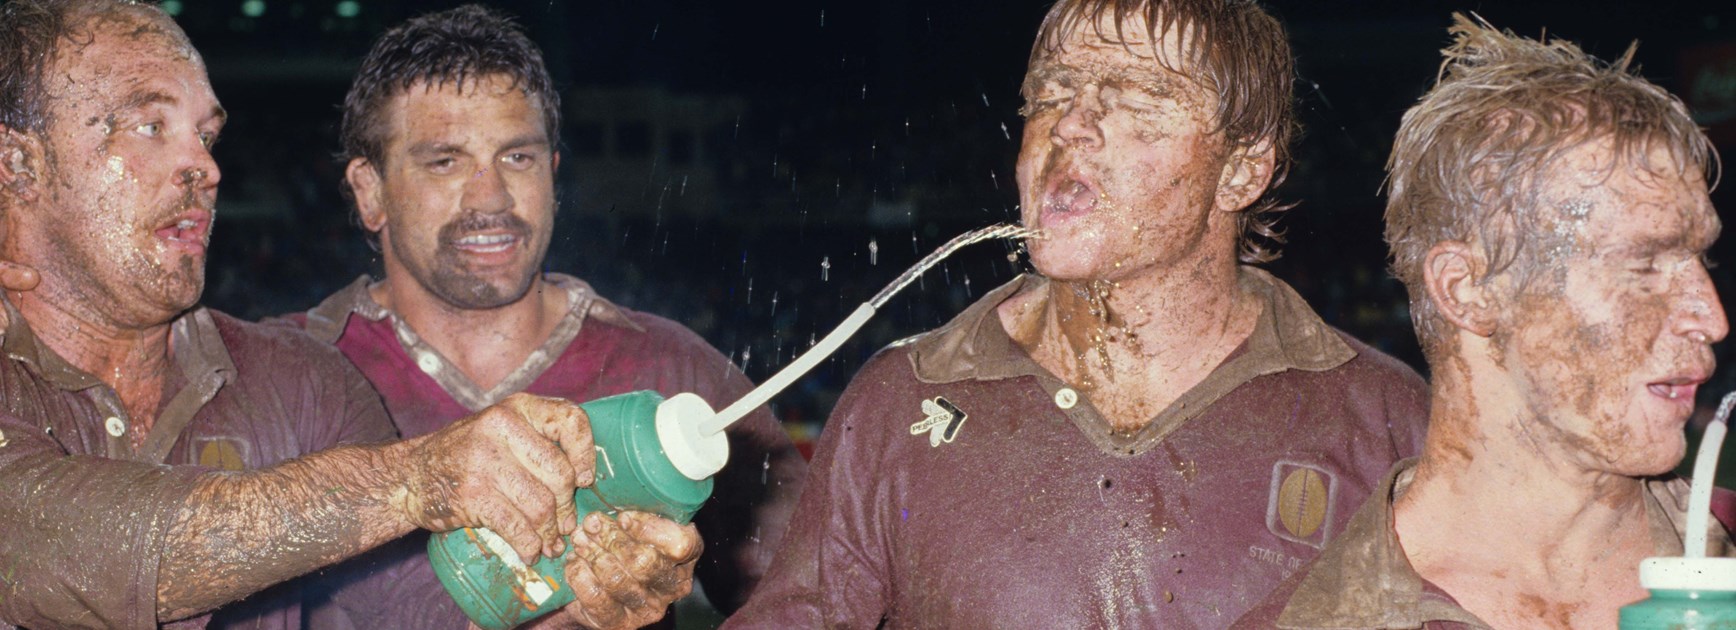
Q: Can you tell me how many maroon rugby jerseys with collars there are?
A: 4